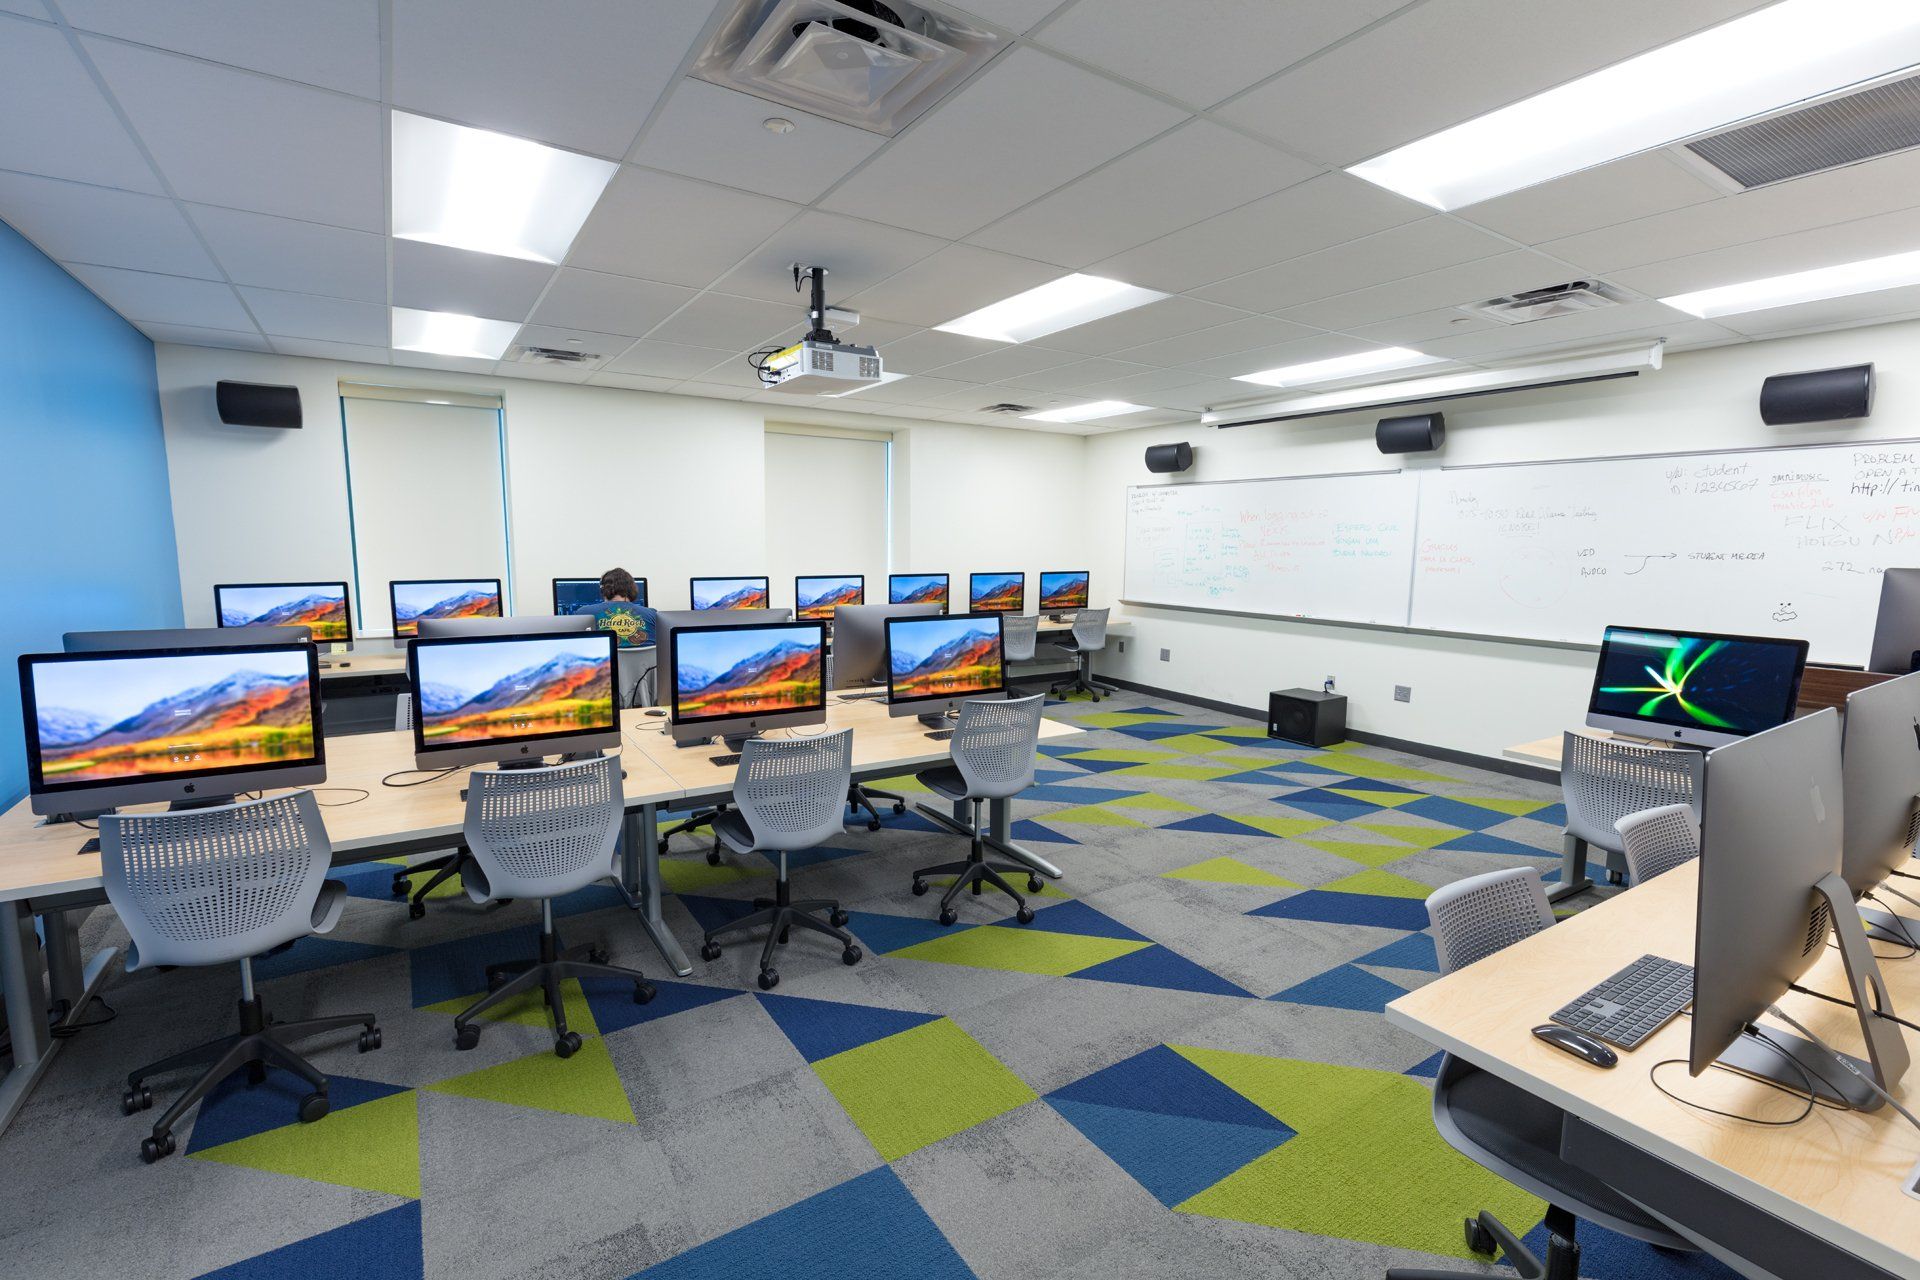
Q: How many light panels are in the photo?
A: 8